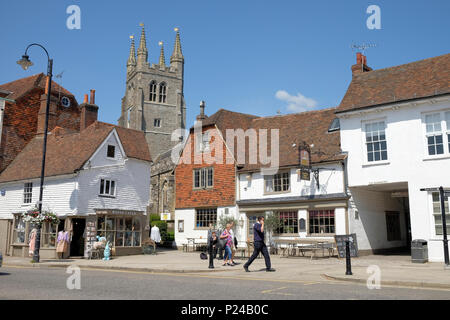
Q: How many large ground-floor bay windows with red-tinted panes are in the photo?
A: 2